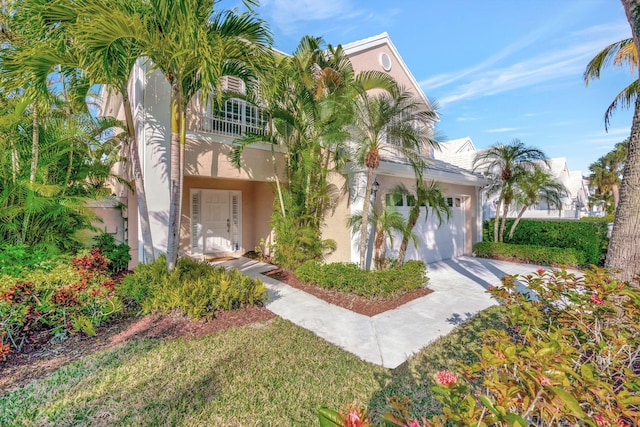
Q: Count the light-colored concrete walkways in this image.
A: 1